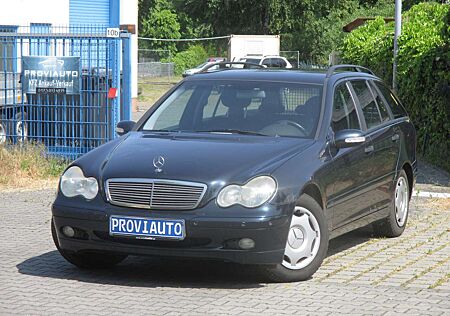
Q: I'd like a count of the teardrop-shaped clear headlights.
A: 2